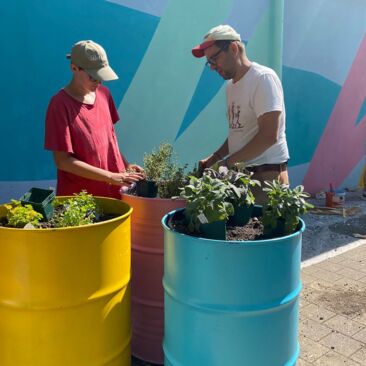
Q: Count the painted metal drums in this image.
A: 3